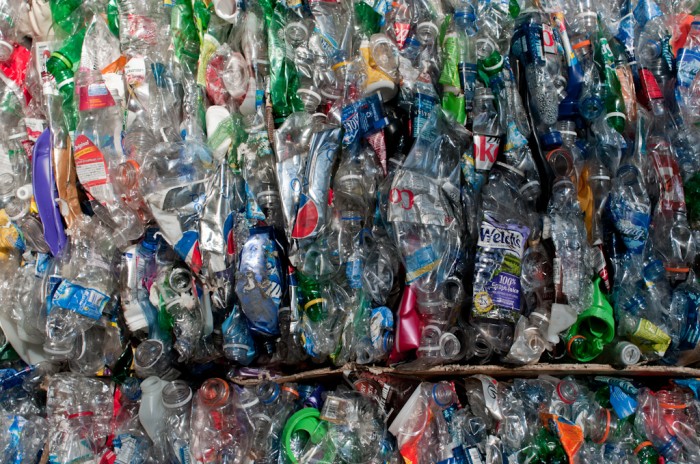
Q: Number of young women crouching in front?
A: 0